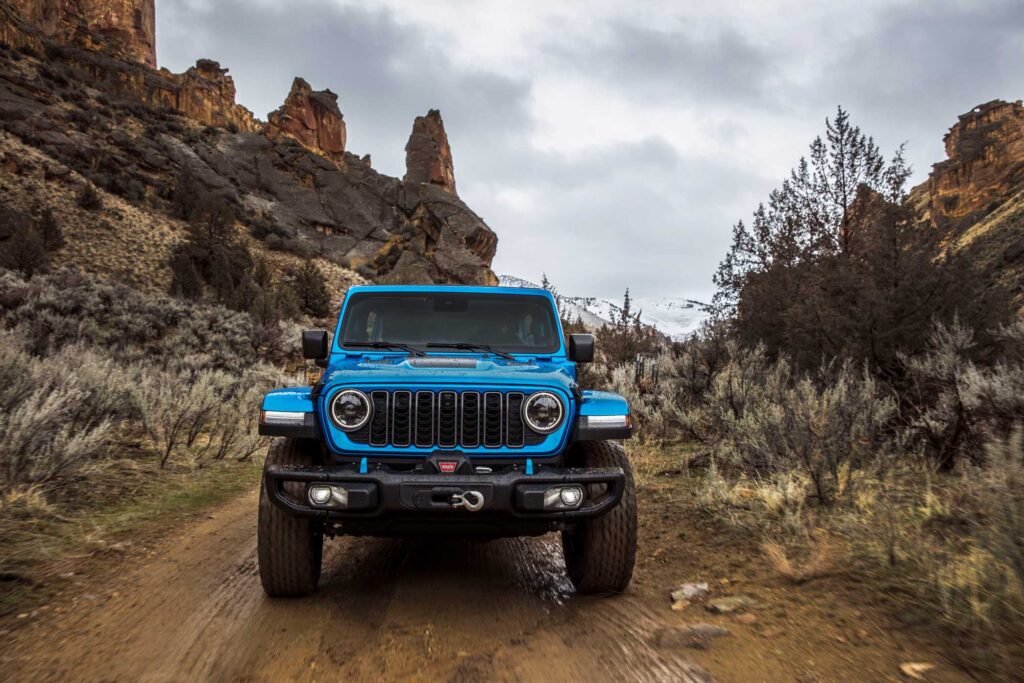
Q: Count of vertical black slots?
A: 7